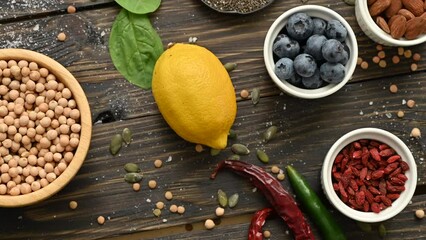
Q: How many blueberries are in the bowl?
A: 12